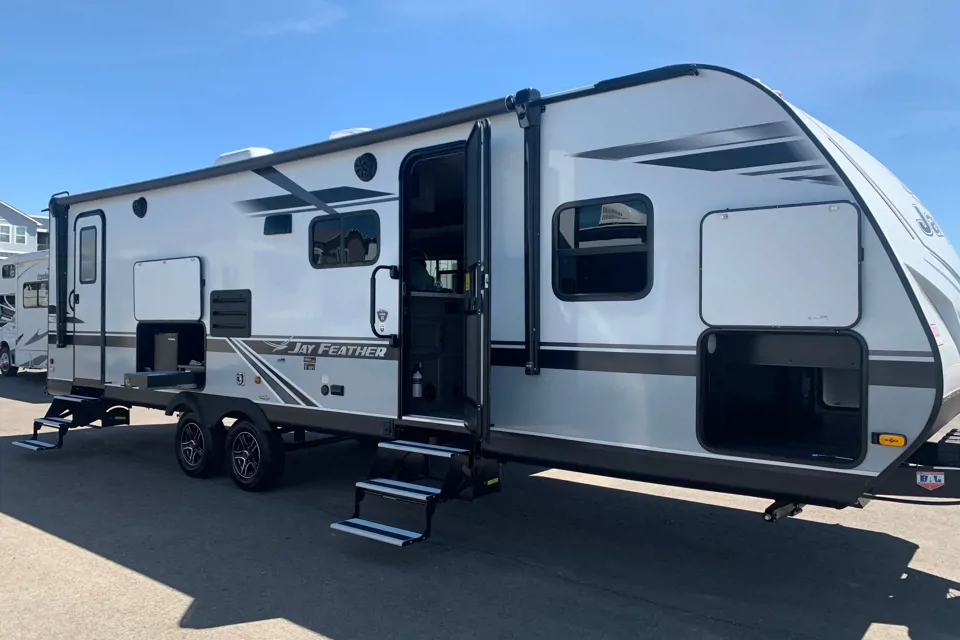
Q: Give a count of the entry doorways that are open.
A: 1